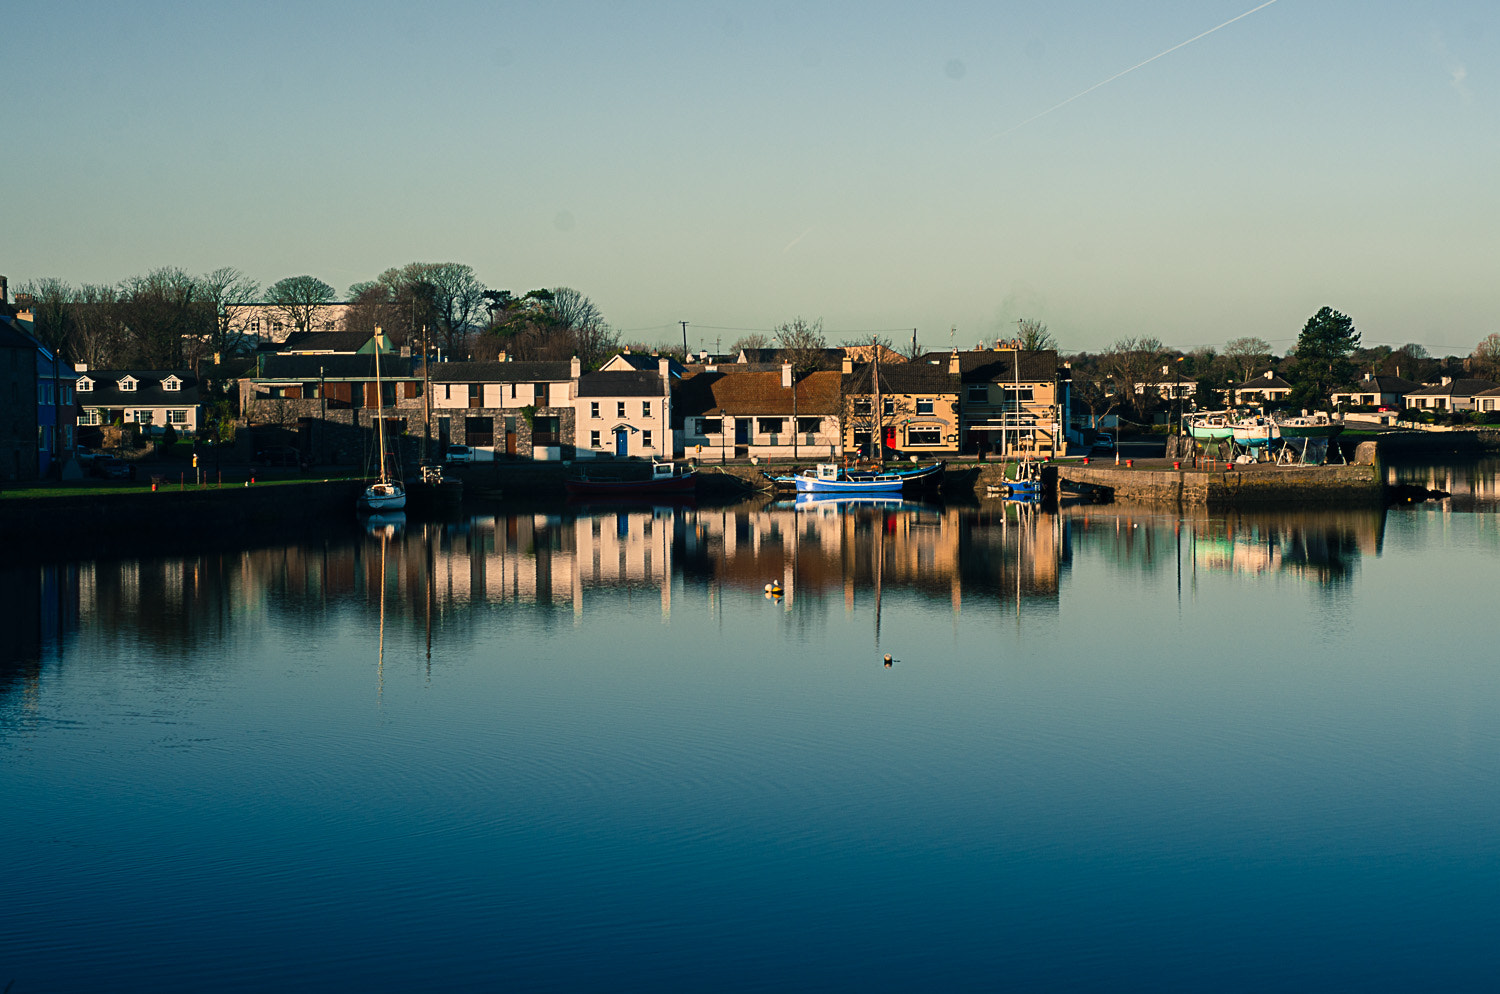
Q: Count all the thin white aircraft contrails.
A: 1